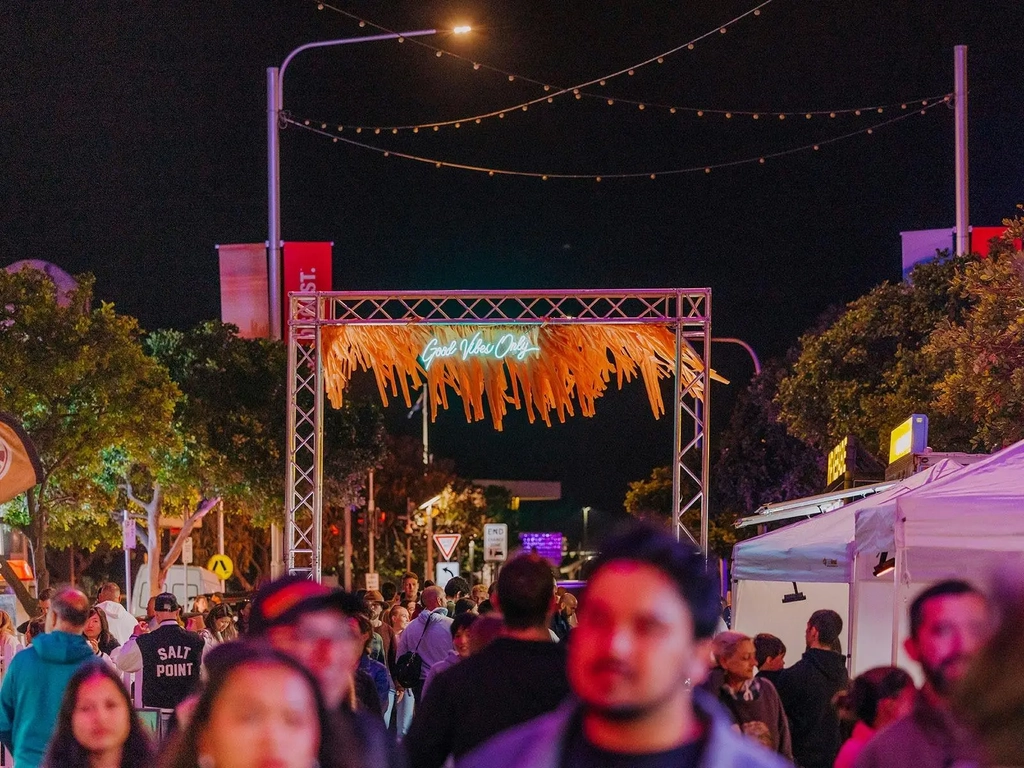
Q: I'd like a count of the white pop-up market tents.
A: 2